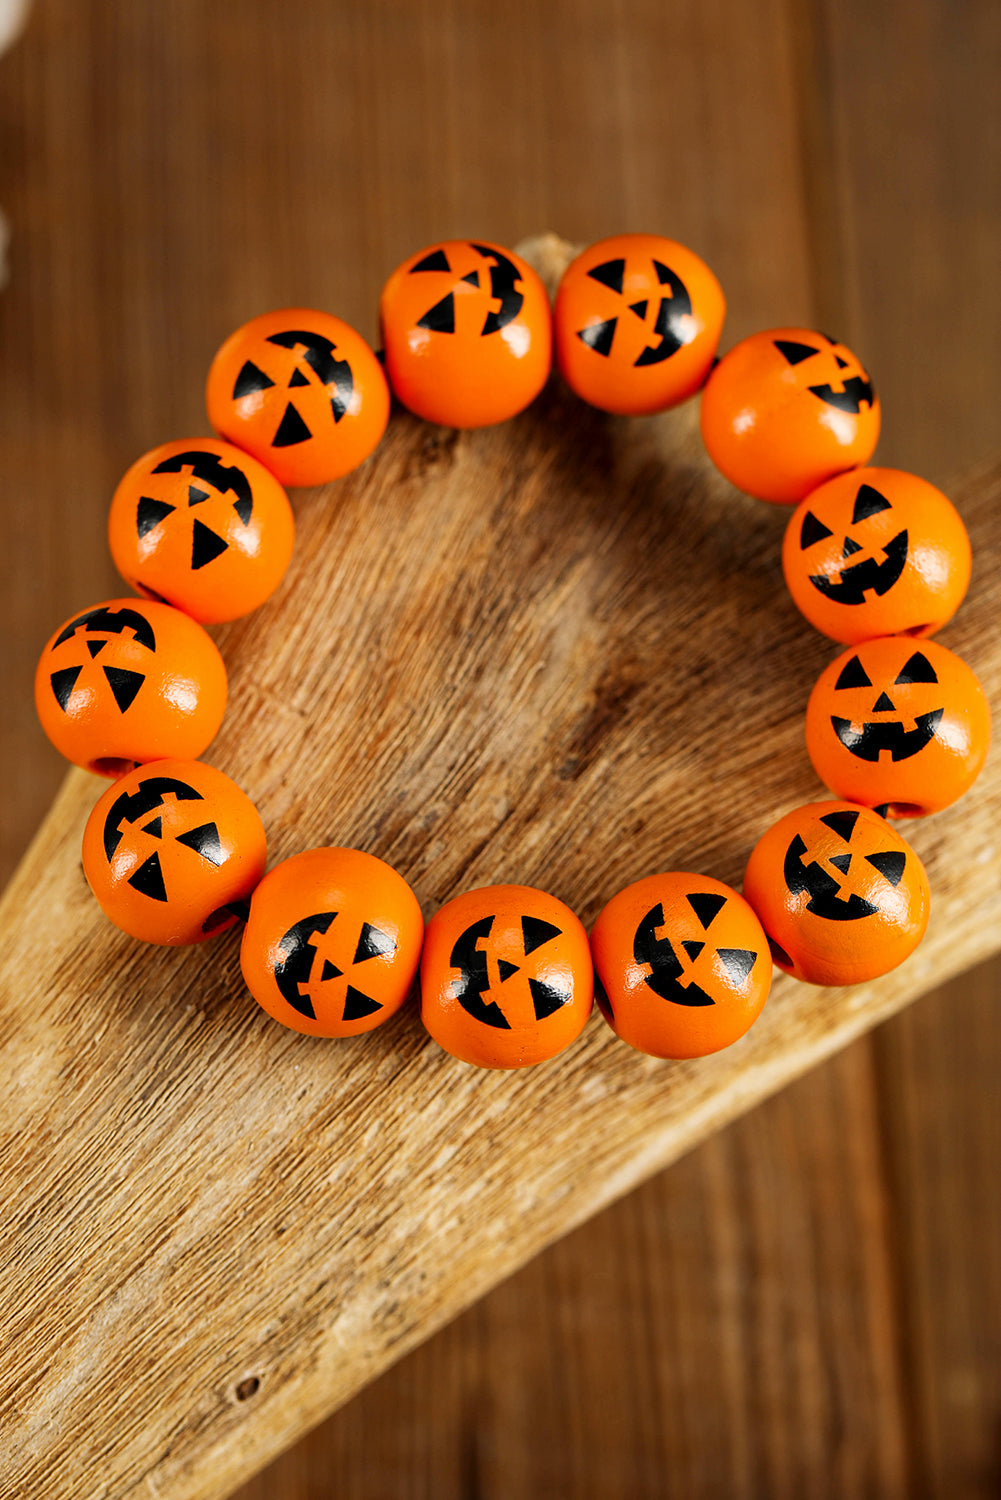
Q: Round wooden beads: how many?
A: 13